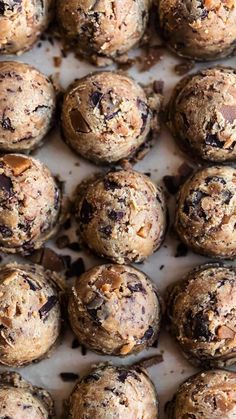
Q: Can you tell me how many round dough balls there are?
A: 15